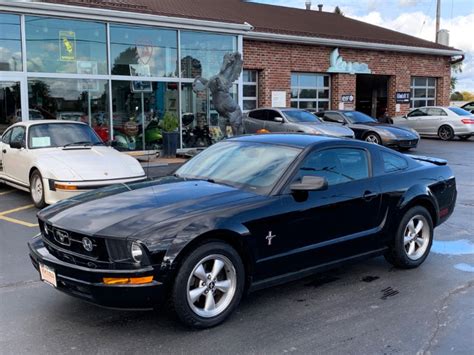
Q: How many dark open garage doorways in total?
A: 1